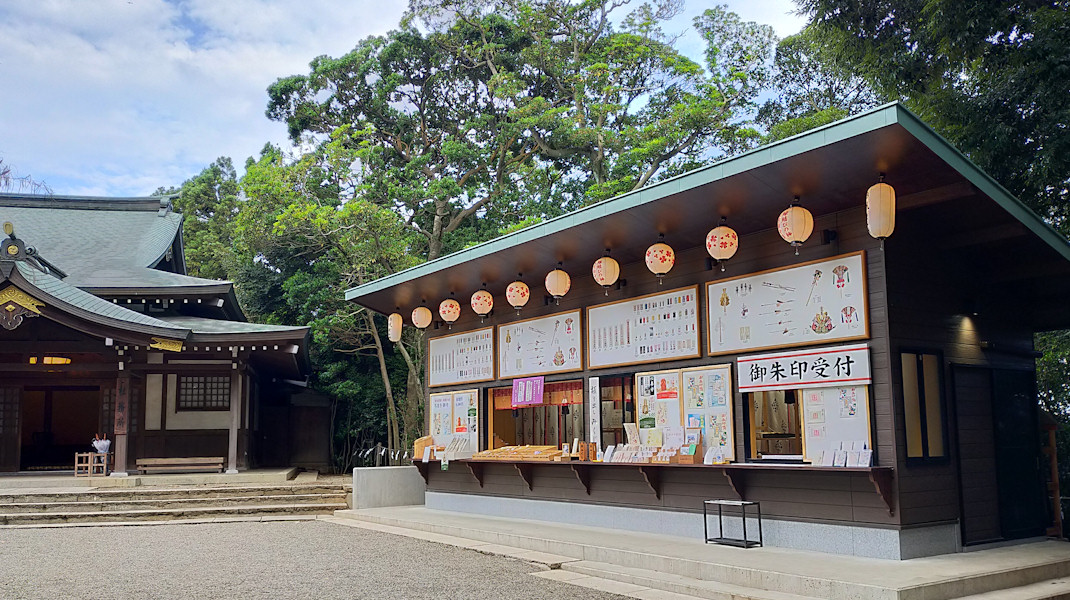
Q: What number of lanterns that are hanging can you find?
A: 11